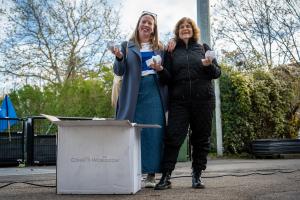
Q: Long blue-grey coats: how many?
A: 1